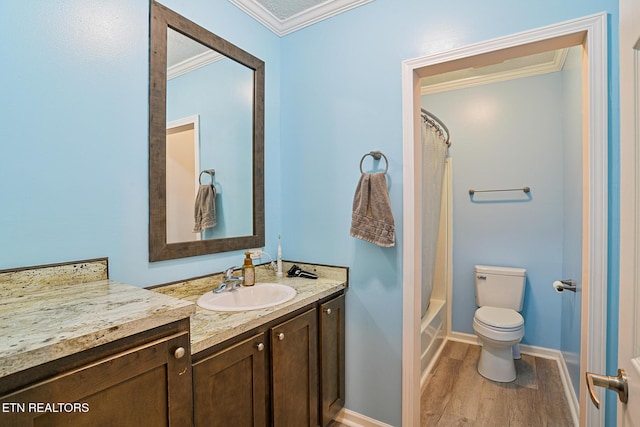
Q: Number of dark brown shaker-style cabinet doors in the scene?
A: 4